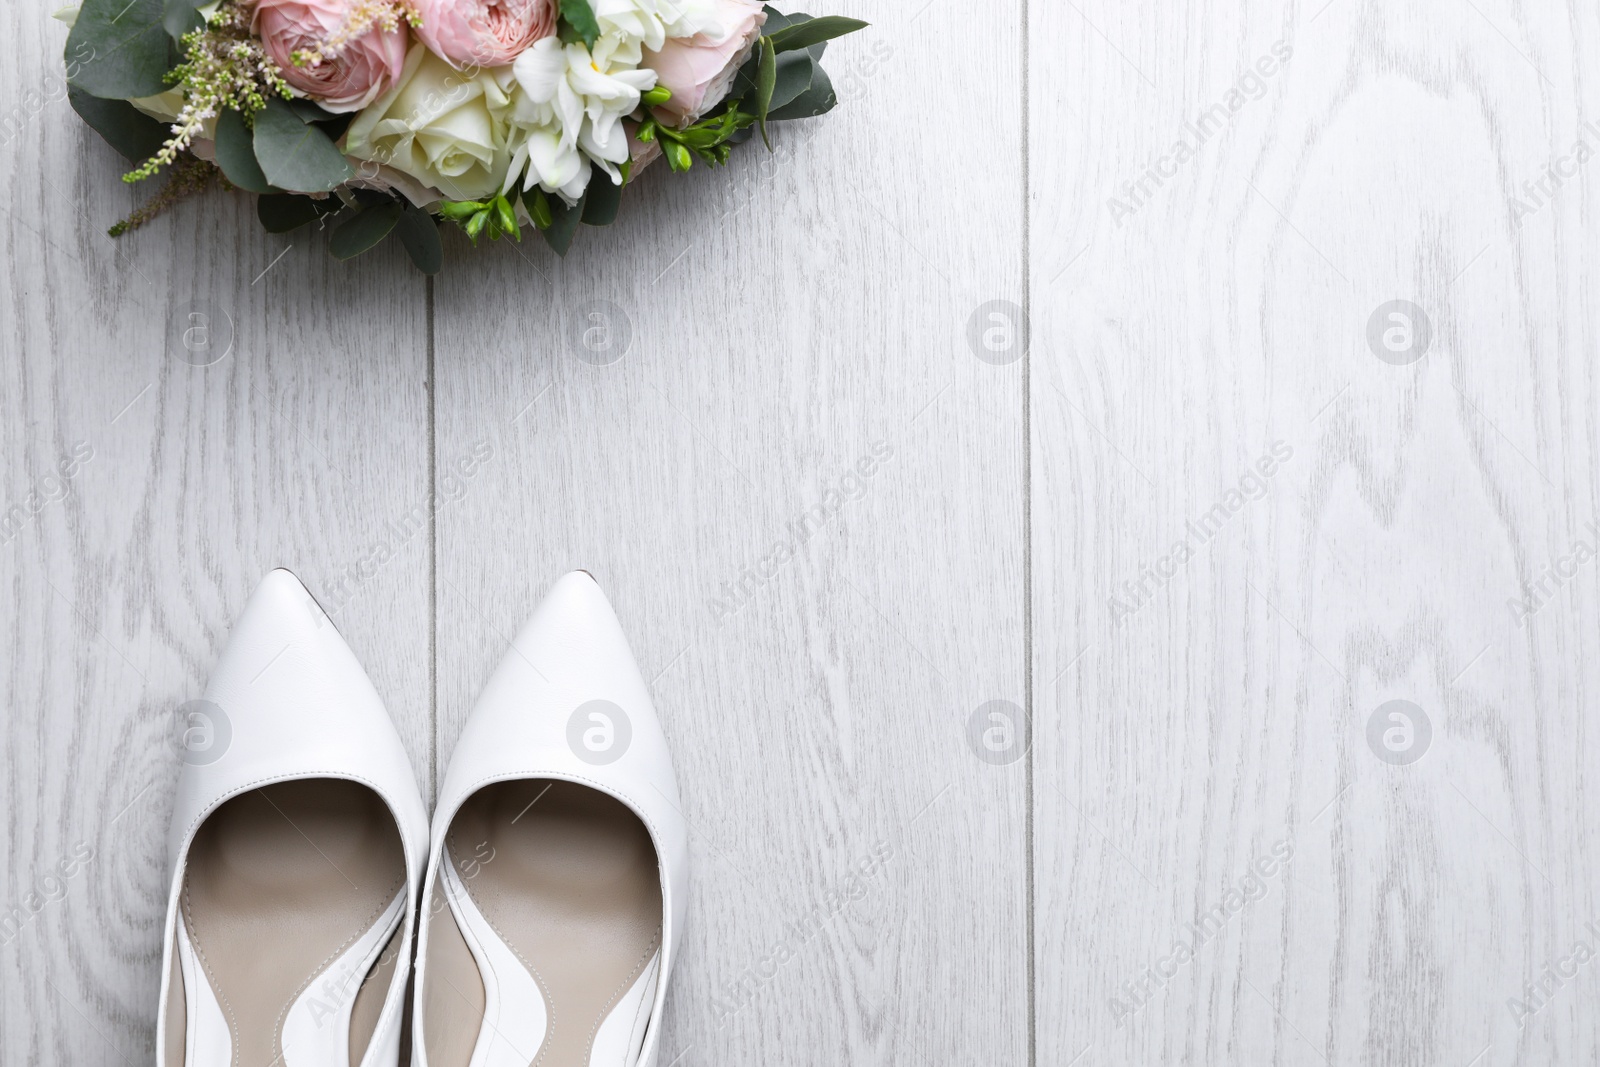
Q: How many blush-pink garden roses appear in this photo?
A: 3